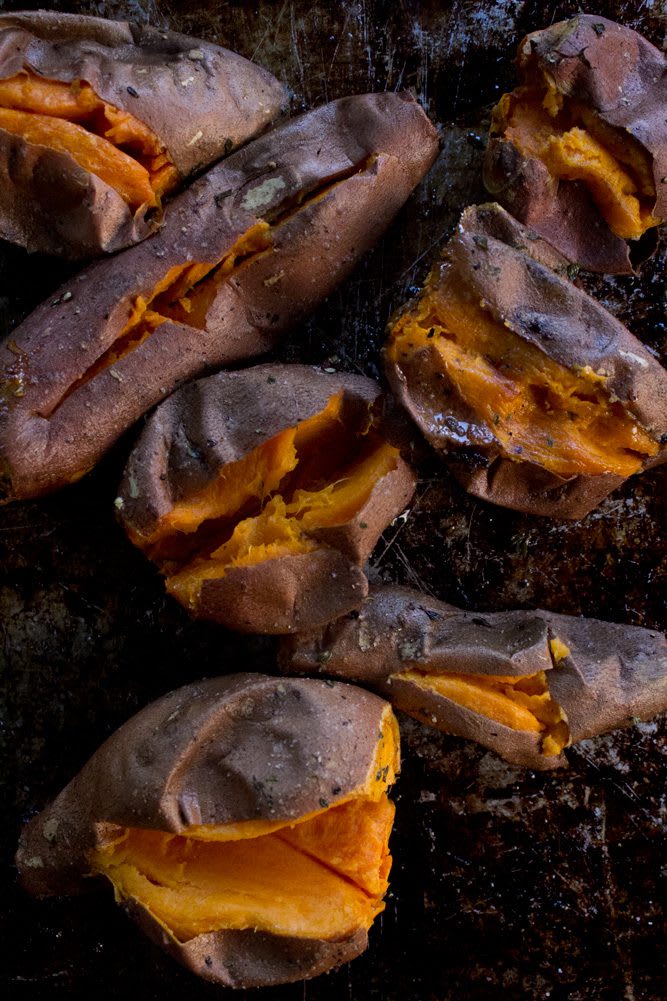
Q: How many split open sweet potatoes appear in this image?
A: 7